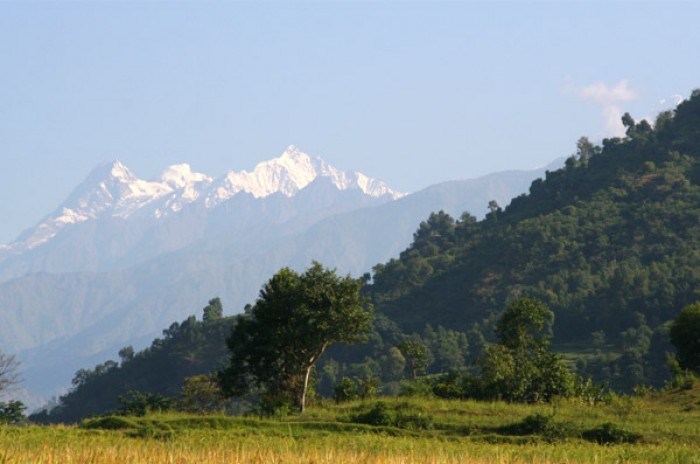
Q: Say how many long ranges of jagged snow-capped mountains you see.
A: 1